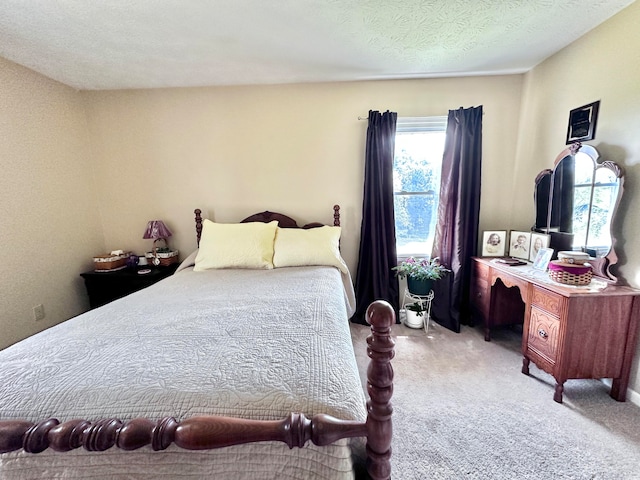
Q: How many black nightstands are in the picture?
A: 1